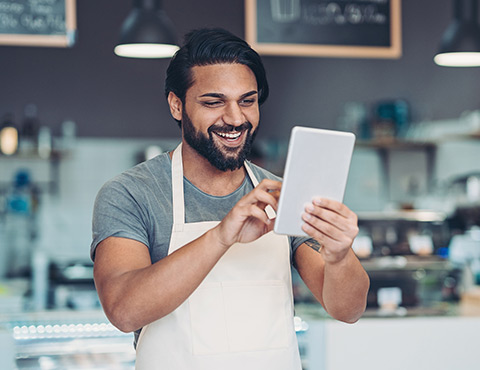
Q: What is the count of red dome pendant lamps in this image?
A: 0